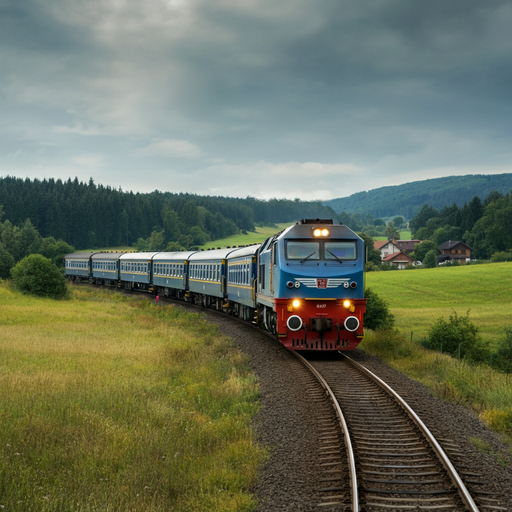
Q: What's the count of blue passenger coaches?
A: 6